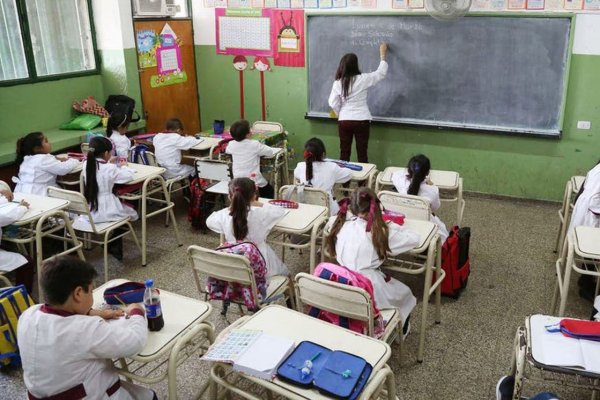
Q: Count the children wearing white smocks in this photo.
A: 12